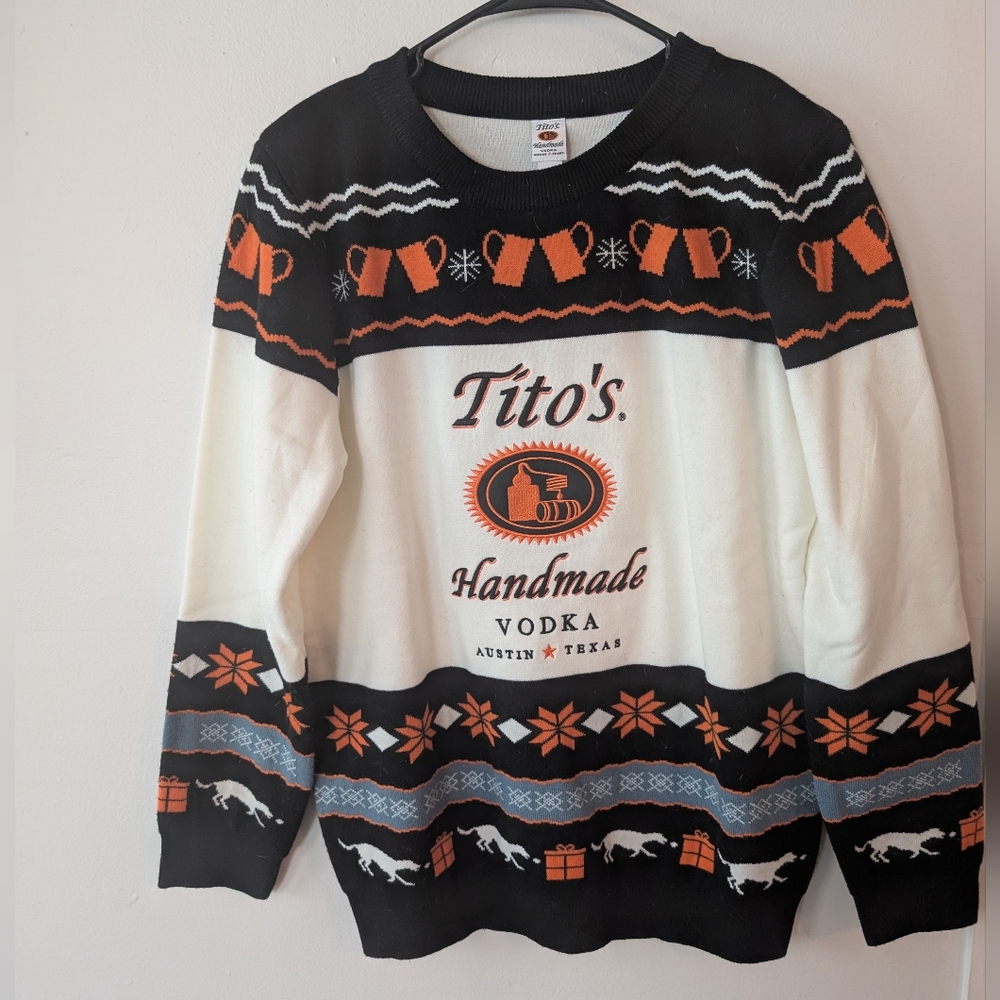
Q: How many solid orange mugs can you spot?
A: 10